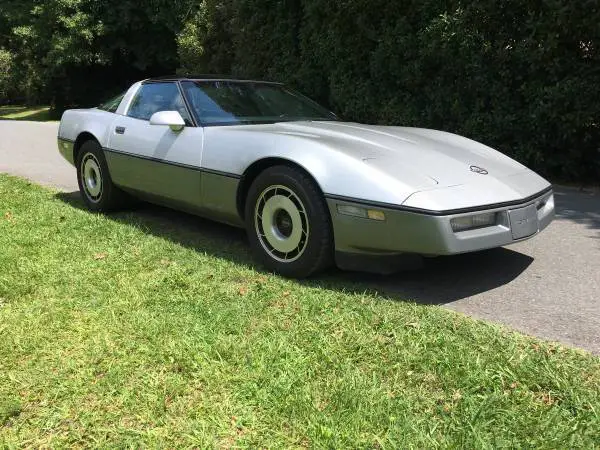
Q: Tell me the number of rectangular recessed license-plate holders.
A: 1